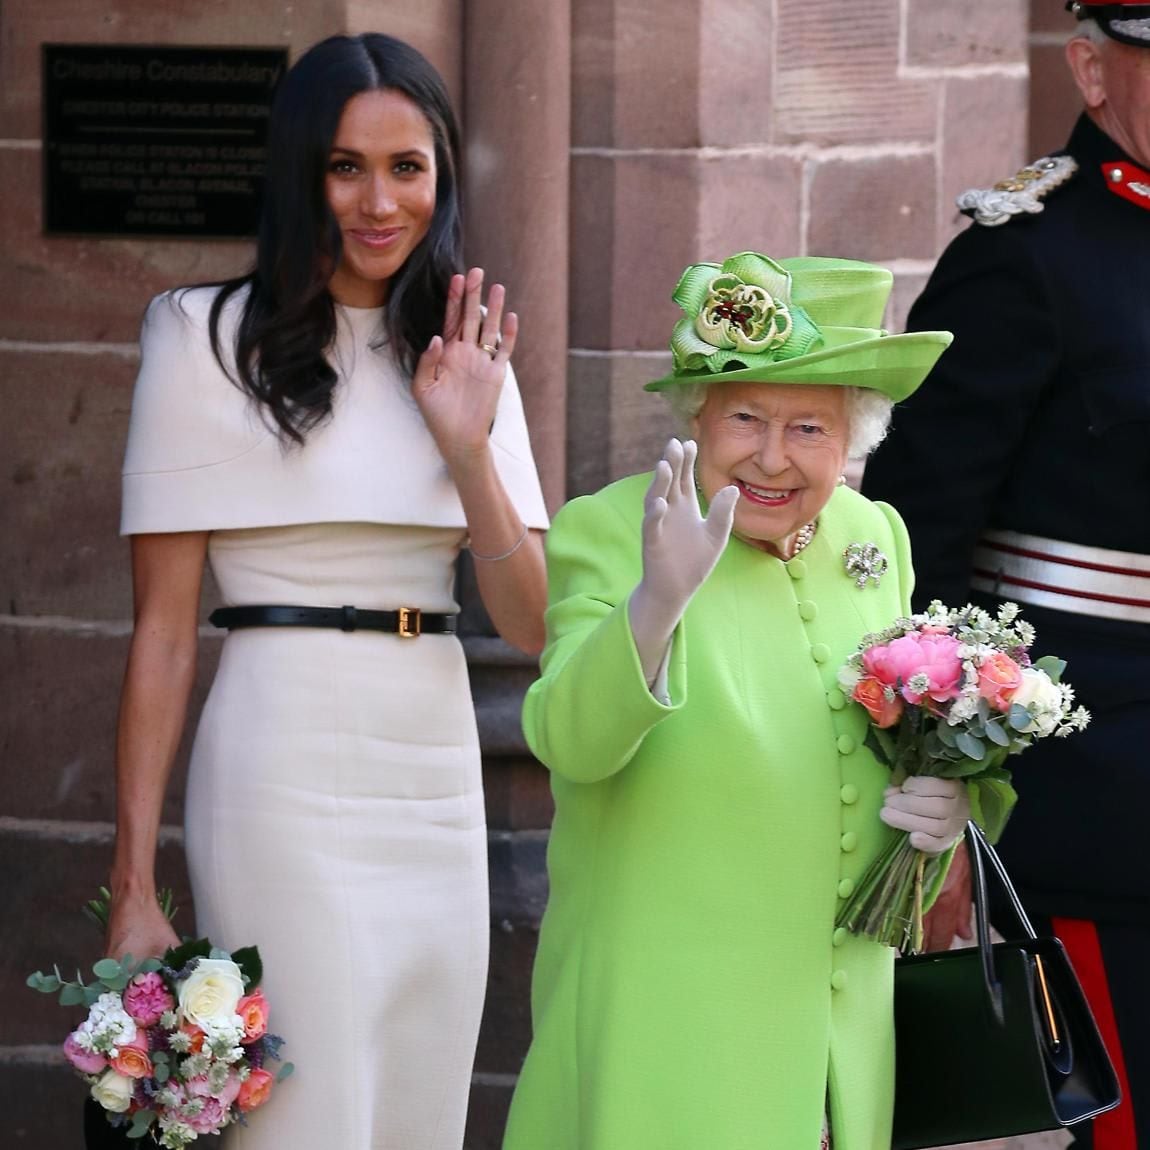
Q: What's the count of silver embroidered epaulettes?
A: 1